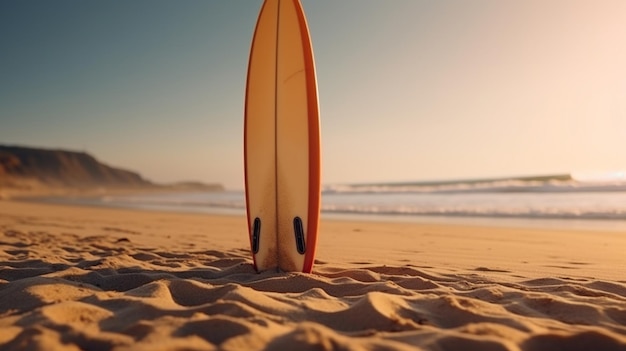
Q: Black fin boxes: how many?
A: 2